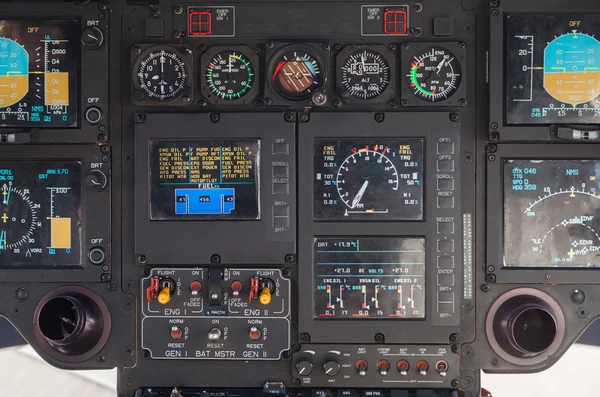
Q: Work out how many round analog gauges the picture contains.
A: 5